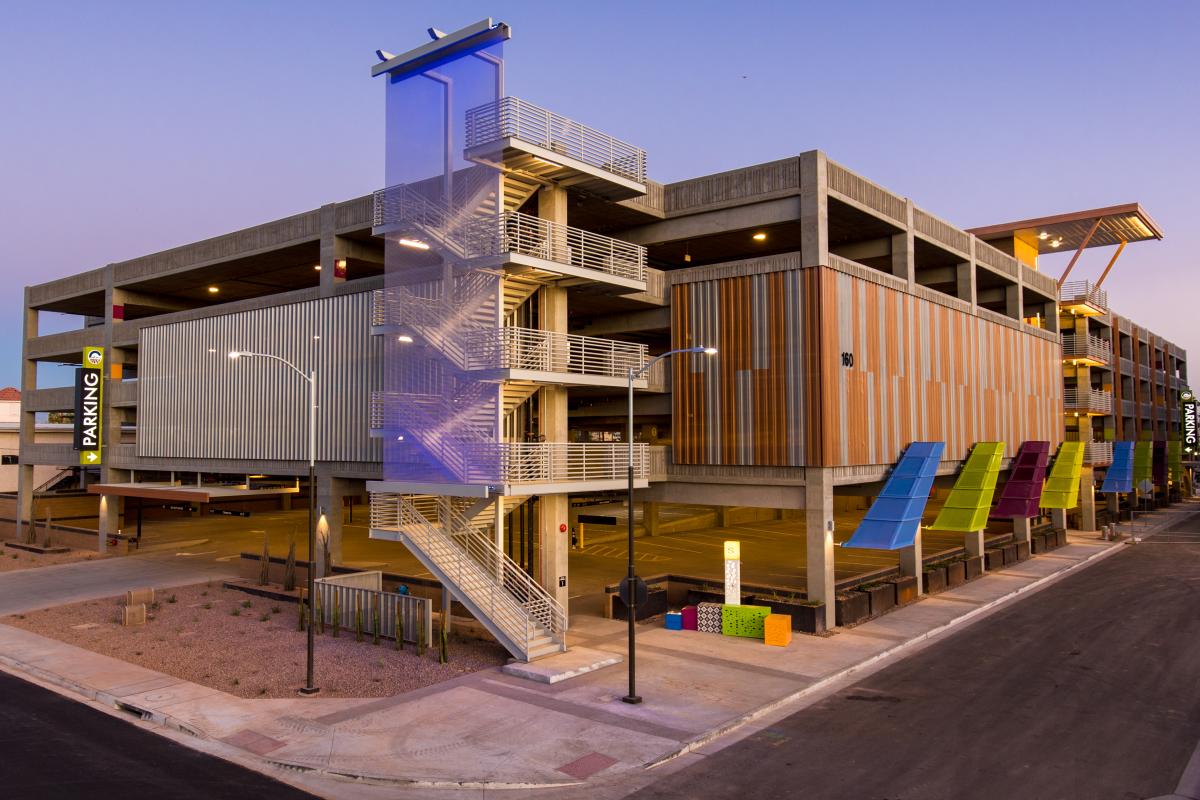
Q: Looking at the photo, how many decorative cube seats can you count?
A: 5